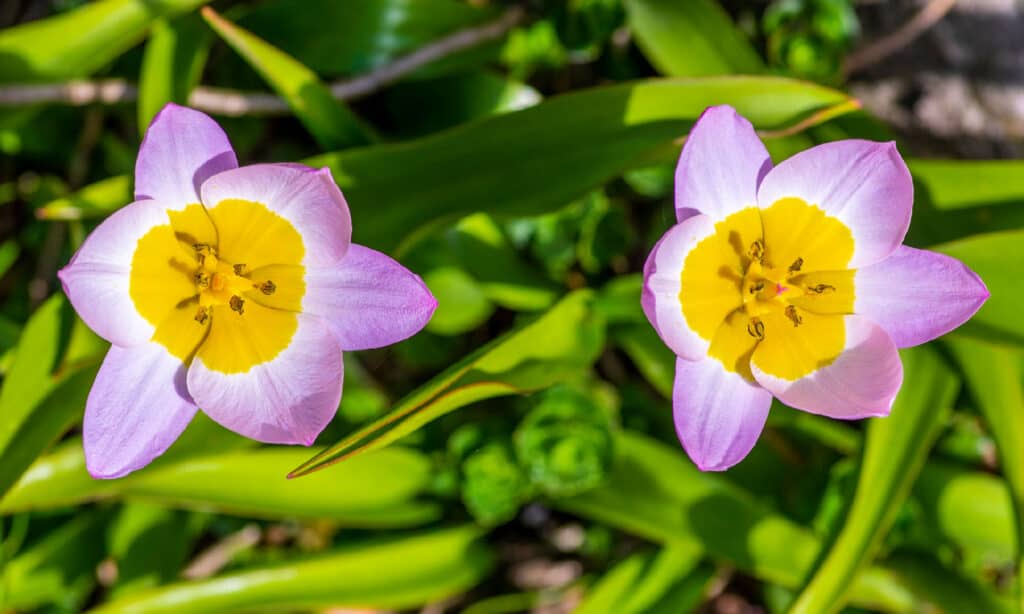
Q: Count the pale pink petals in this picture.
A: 12